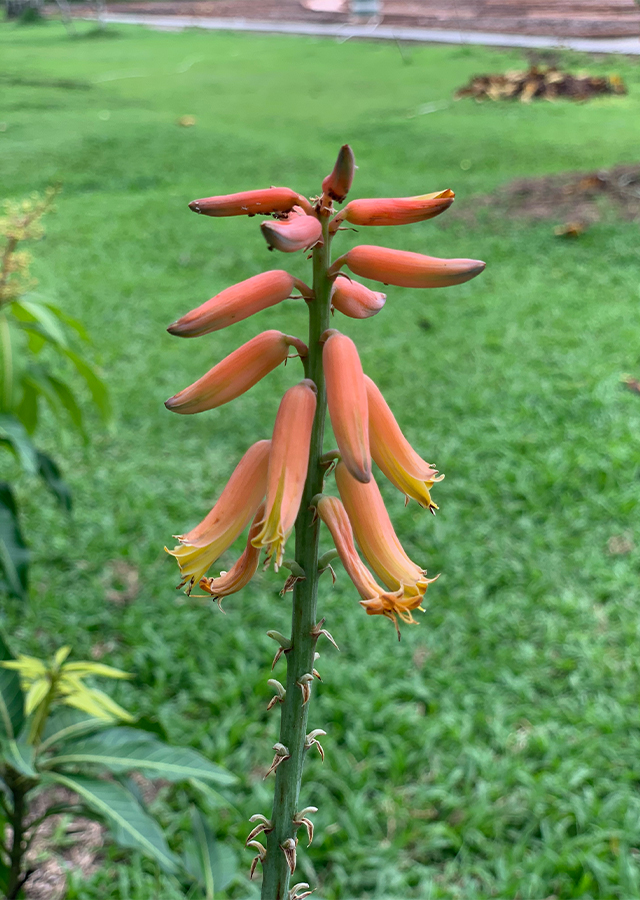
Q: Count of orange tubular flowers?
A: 15